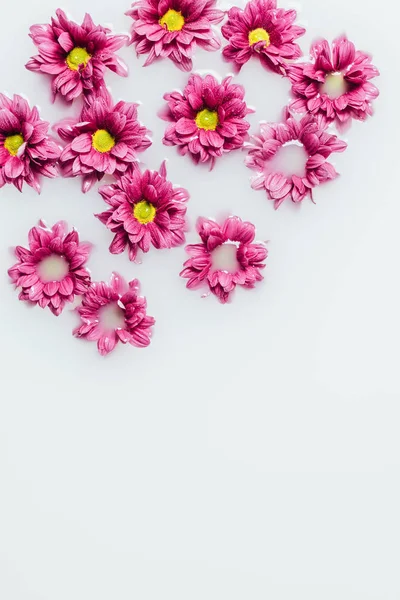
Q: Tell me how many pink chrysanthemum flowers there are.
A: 12